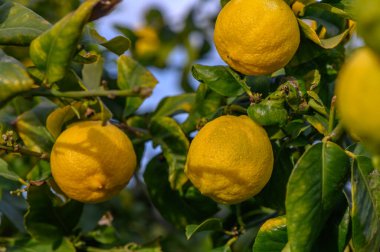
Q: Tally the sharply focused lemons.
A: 3